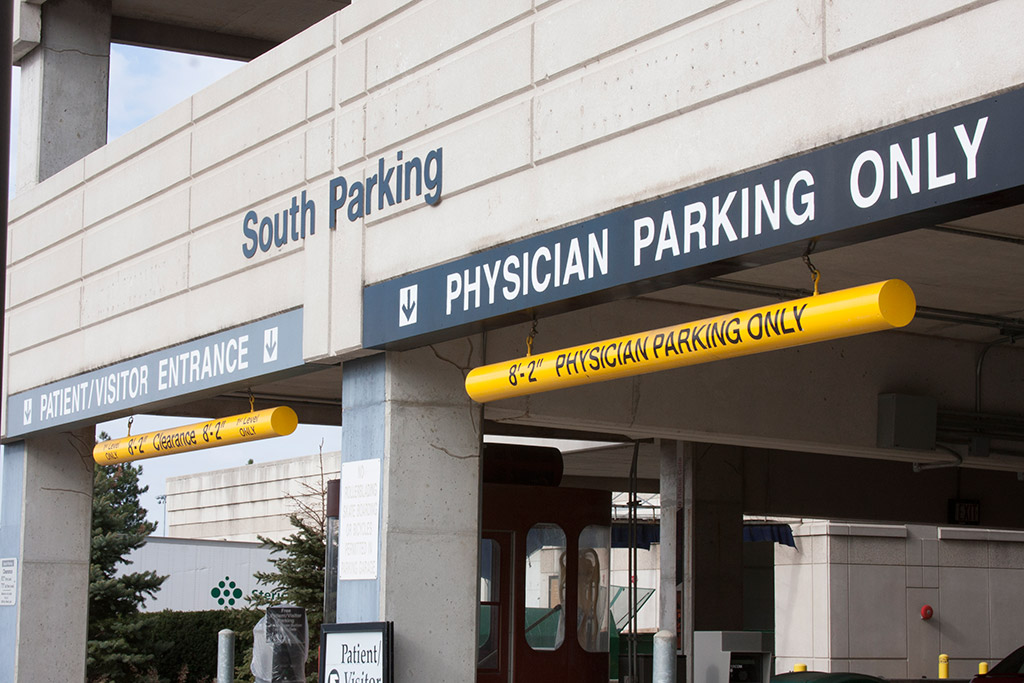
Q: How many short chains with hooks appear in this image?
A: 4